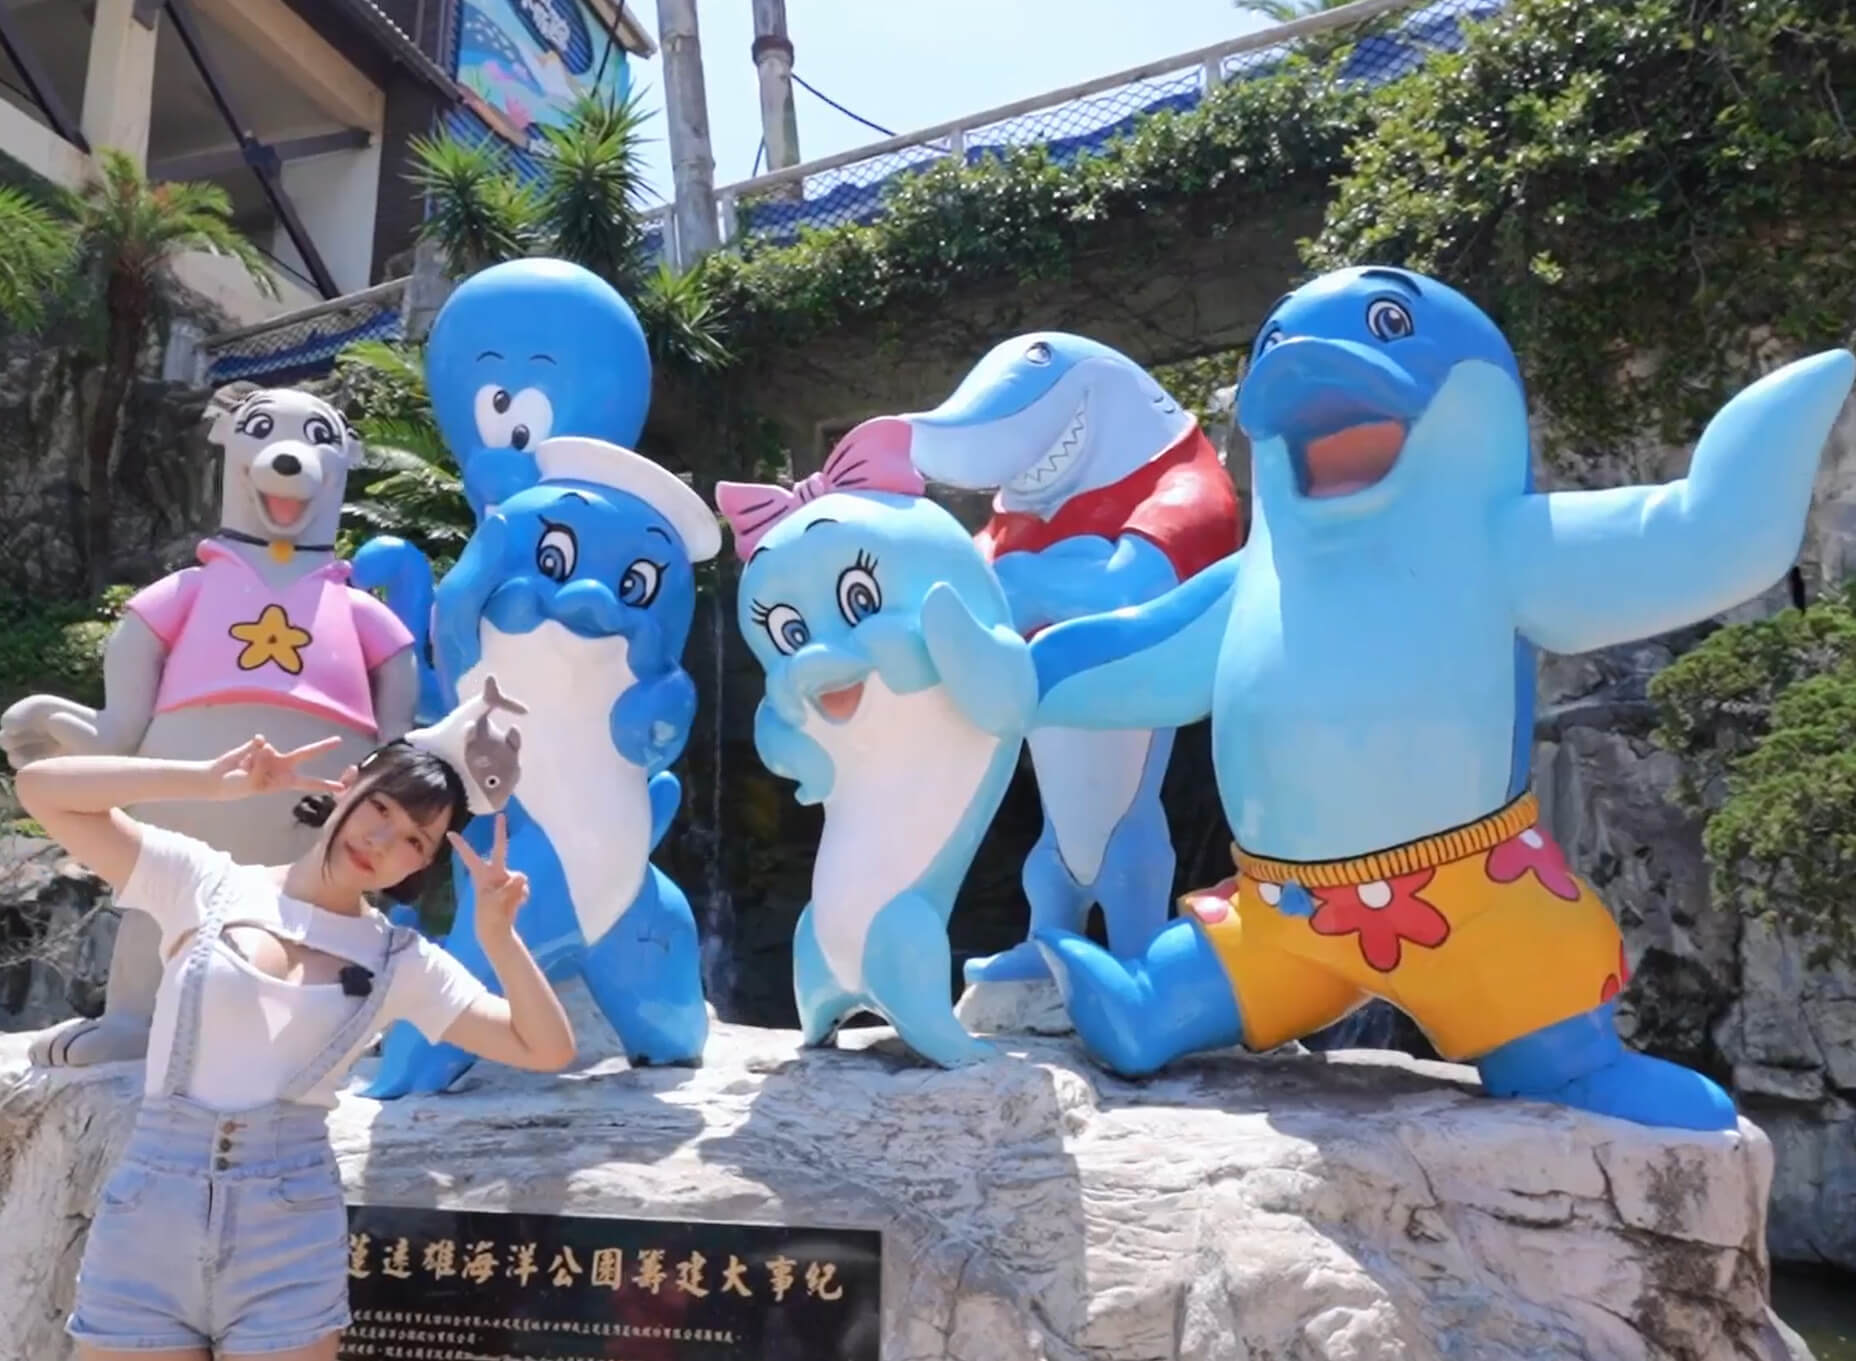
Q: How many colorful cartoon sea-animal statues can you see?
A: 6